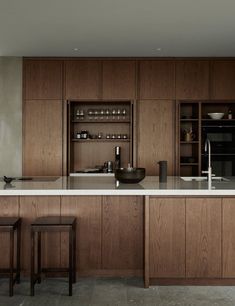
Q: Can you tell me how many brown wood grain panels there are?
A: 15